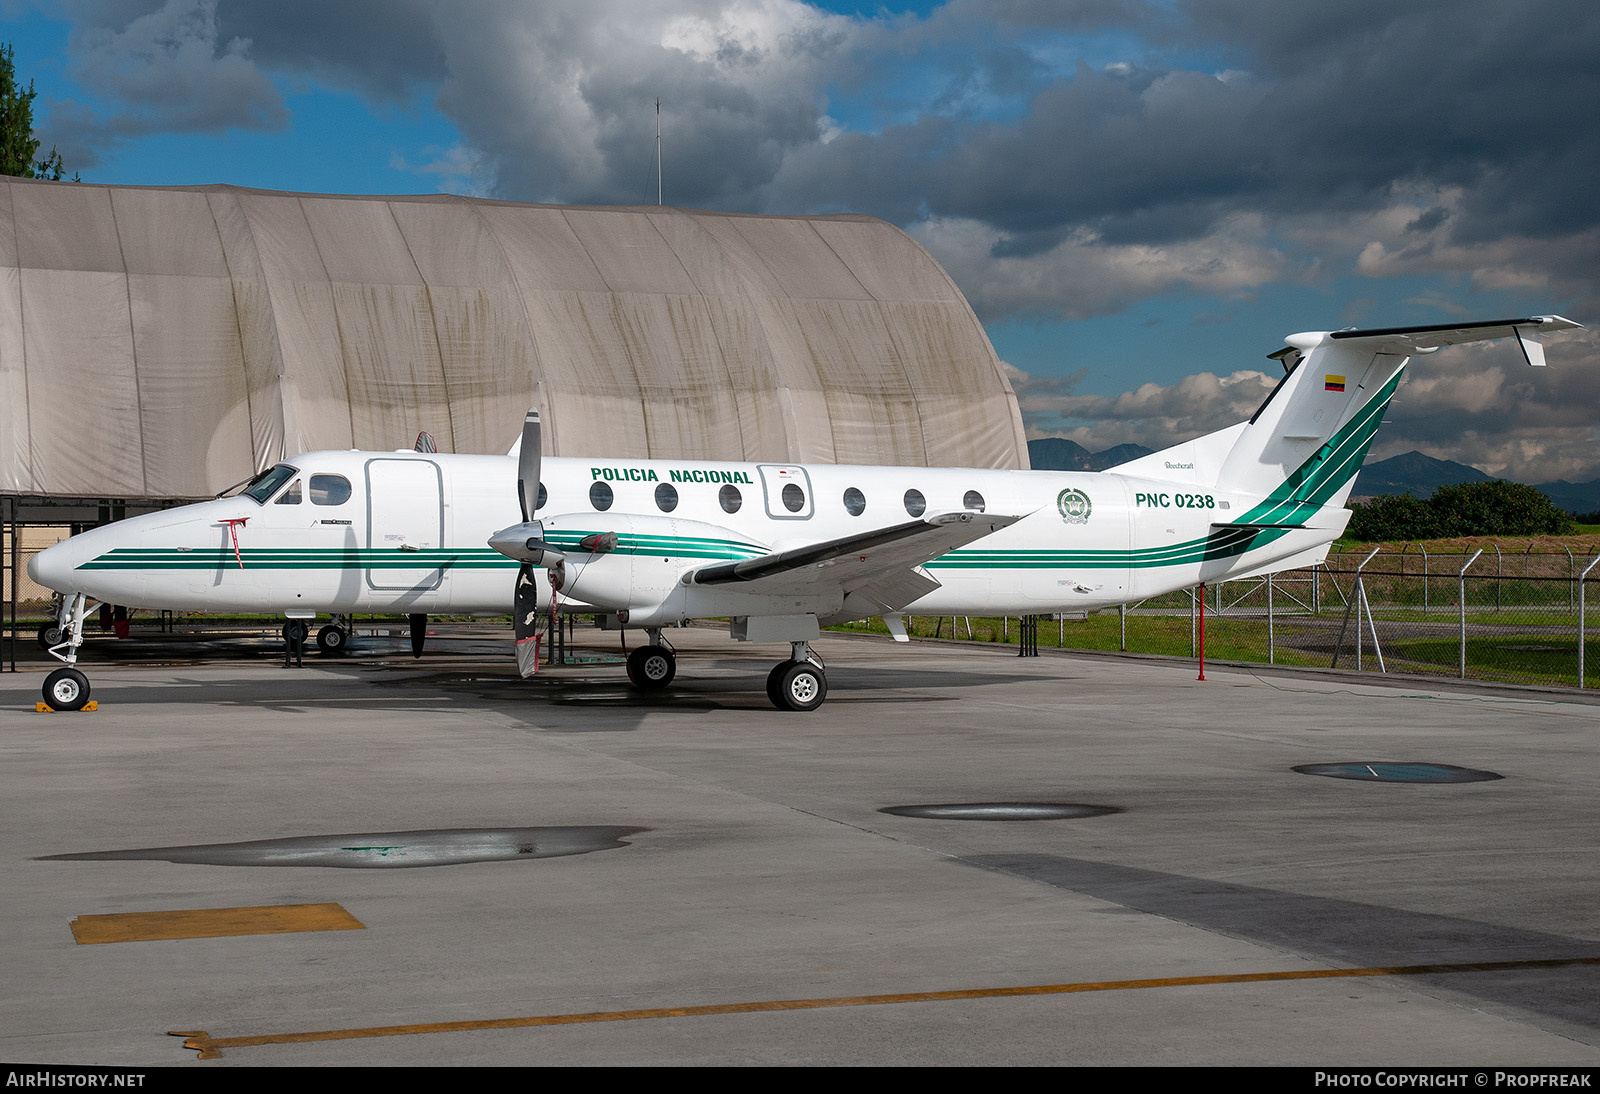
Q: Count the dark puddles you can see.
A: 3